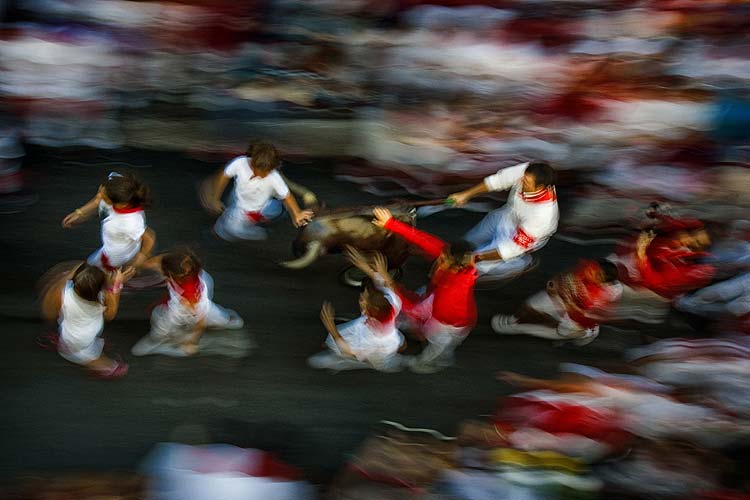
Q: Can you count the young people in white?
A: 6